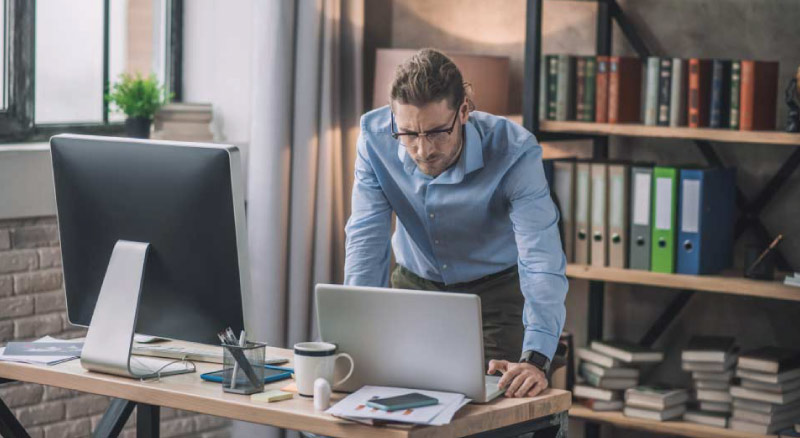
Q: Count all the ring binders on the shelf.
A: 7